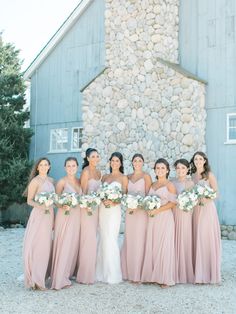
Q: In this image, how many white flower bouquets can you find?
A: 8